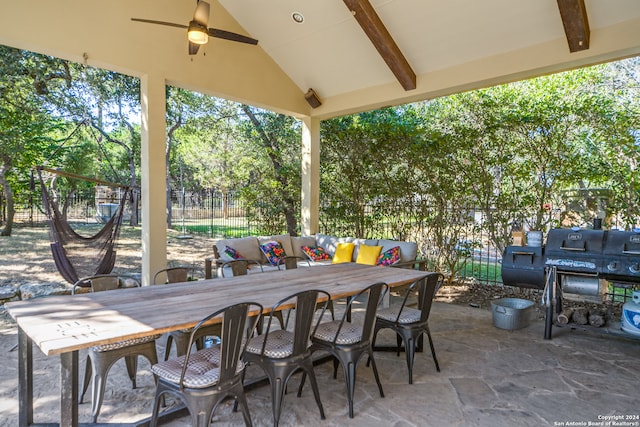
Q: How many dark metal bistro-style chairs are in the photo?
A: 8